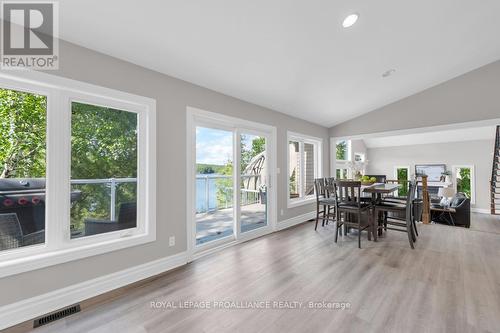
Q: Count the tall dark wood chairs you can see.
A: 6